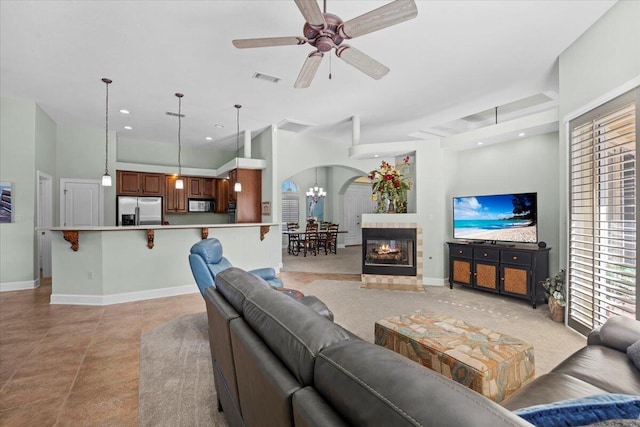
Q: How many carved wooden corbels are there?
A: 4